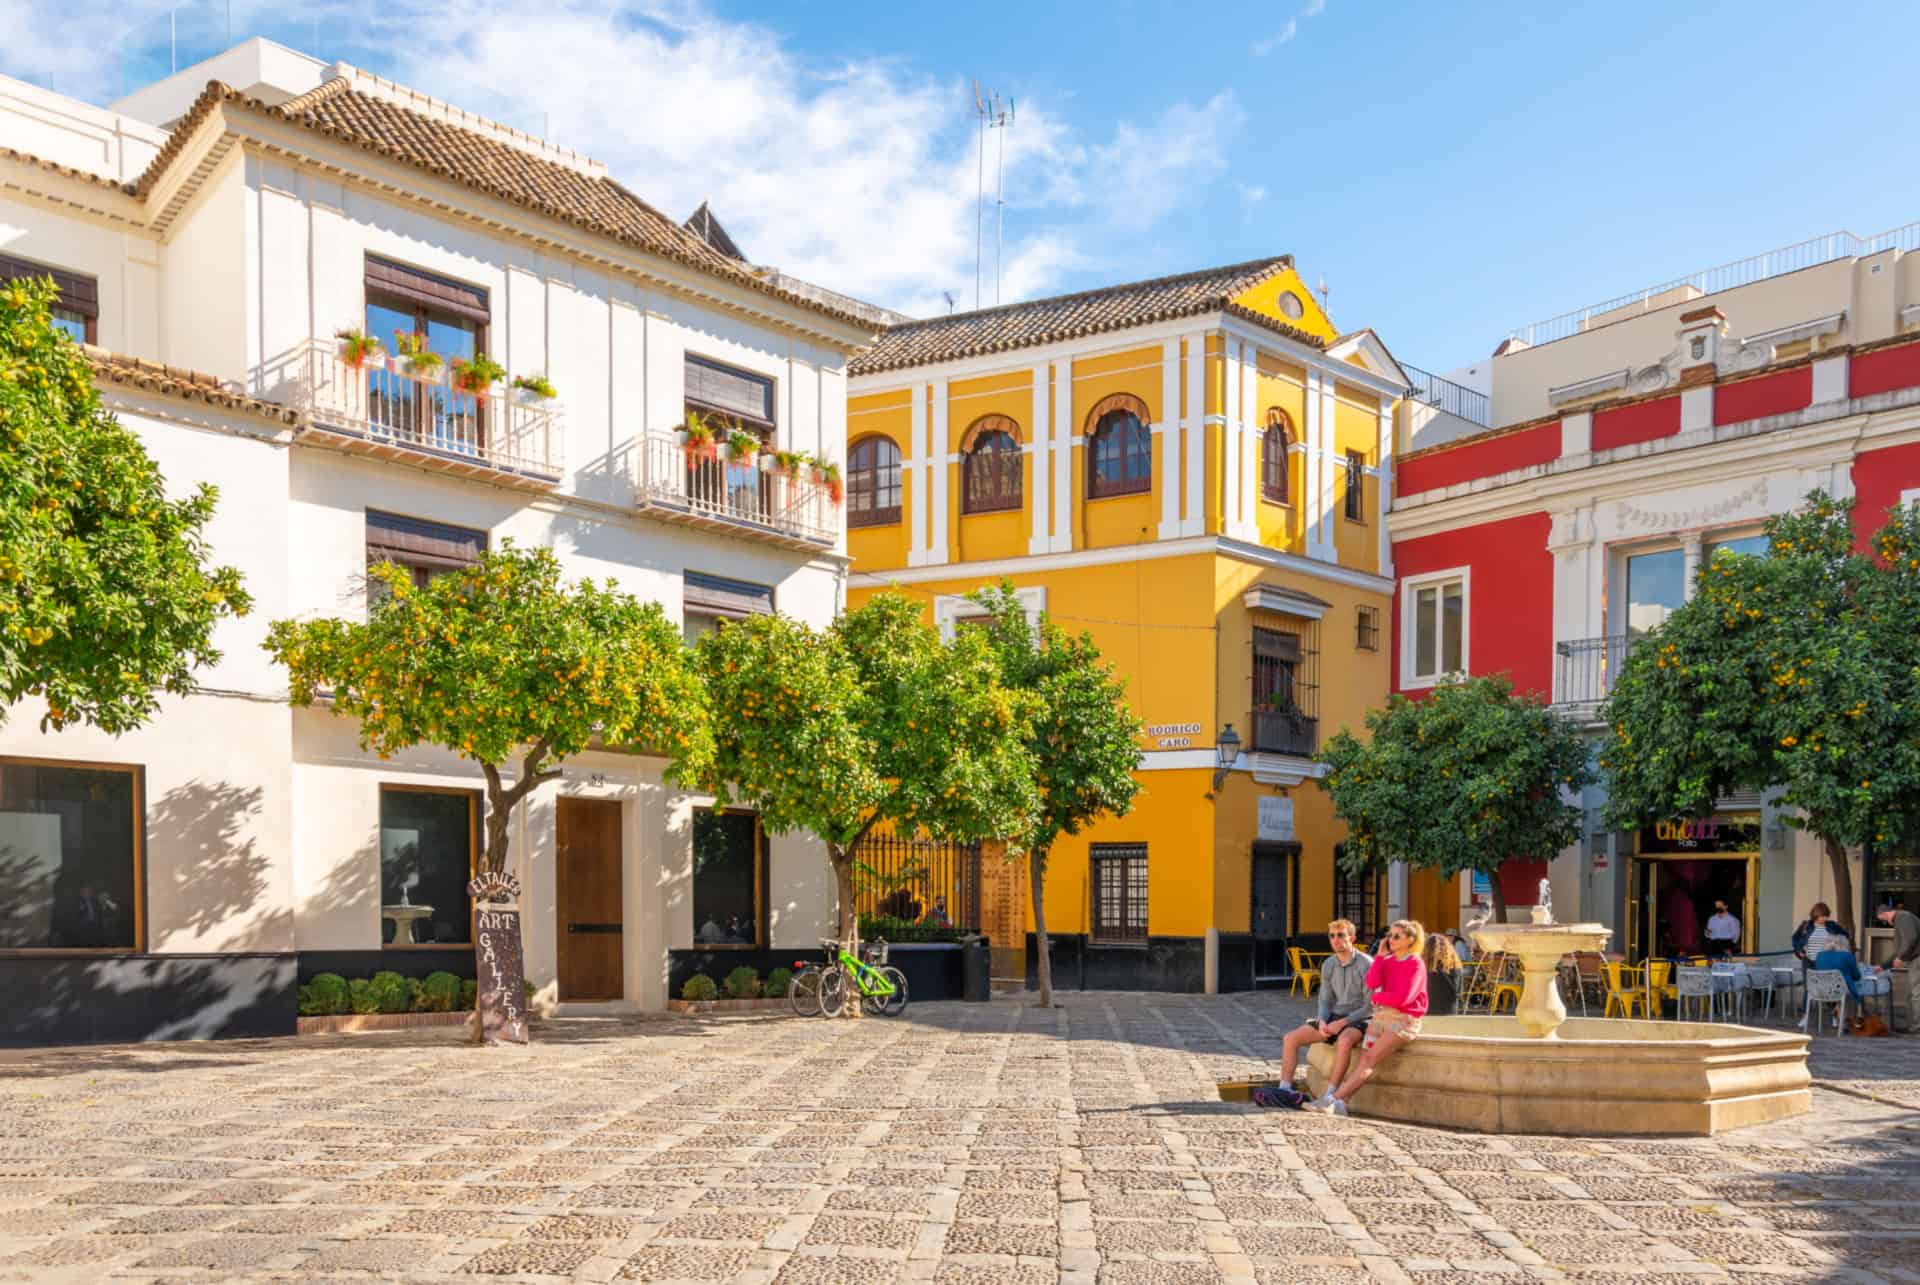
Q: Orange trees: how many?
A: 6